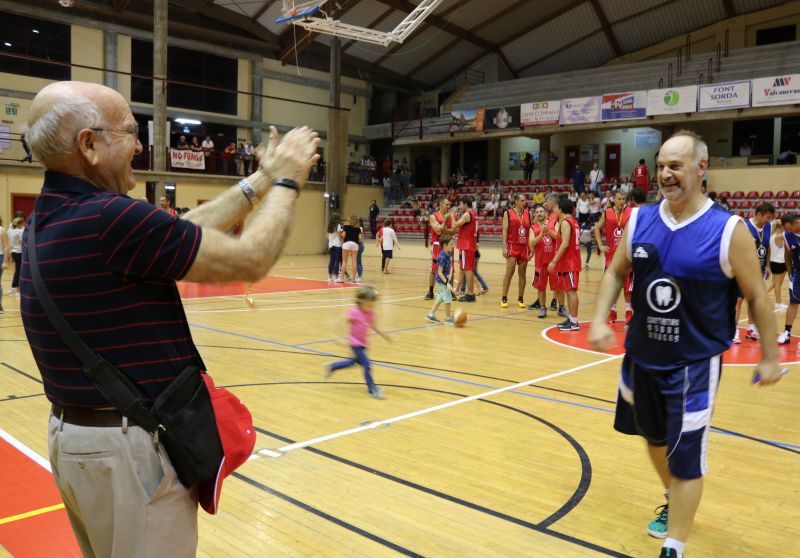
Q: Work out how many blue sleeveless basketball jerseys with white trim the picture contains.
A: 3